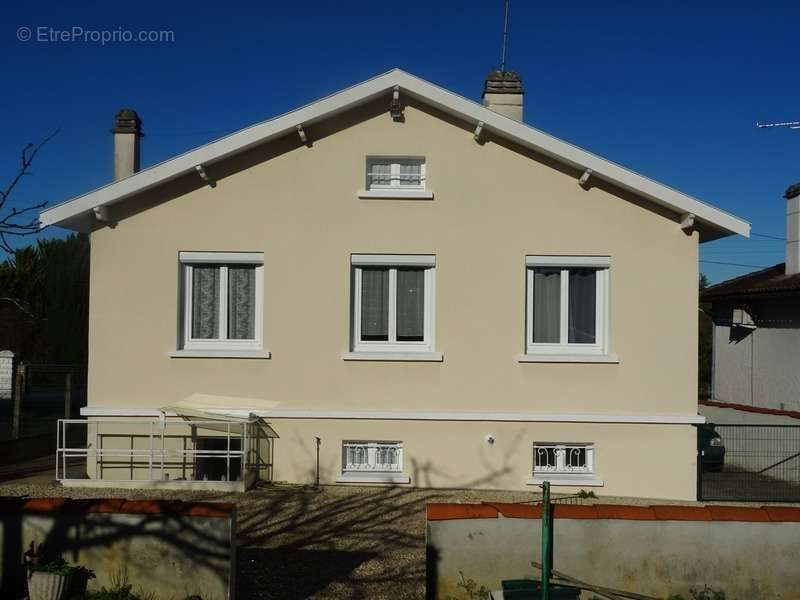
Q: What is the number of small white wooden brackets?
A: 7